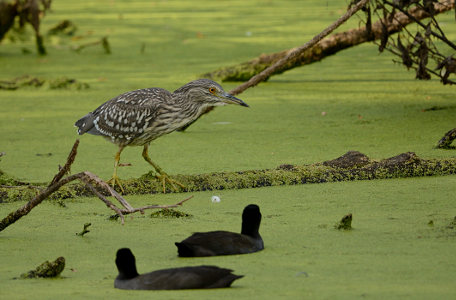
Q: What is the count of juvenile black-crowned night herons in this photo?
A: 1